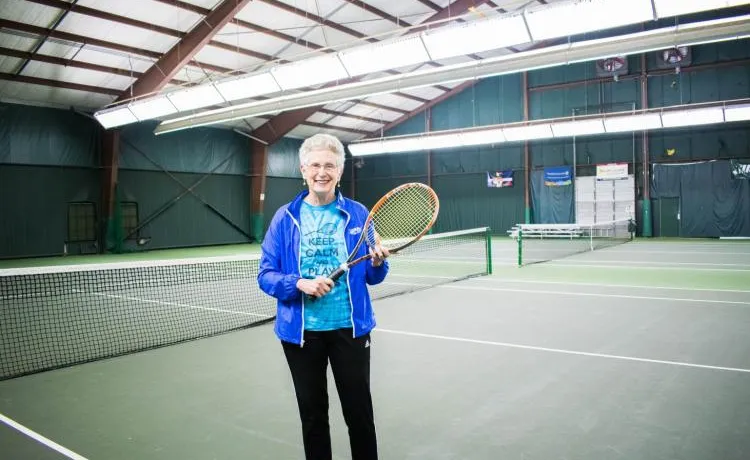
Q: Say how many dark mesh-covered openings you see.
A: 2